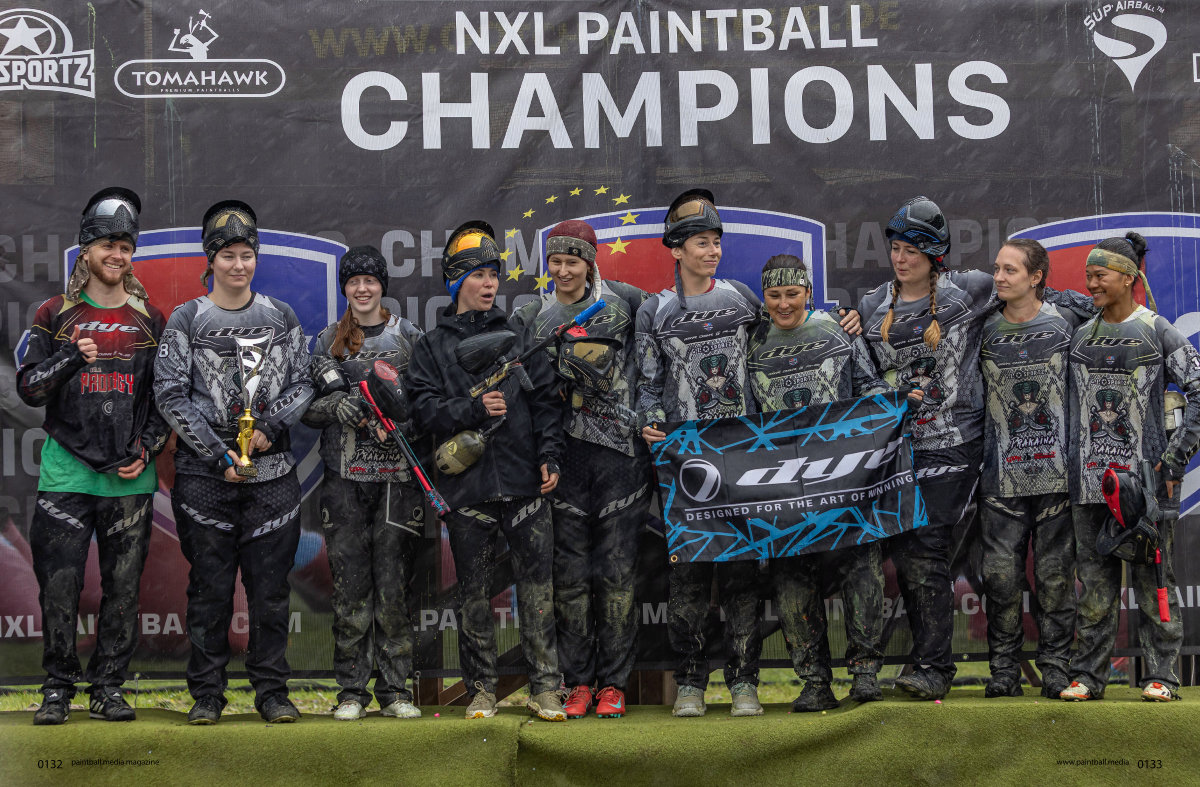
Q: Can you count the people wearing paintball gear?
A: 10